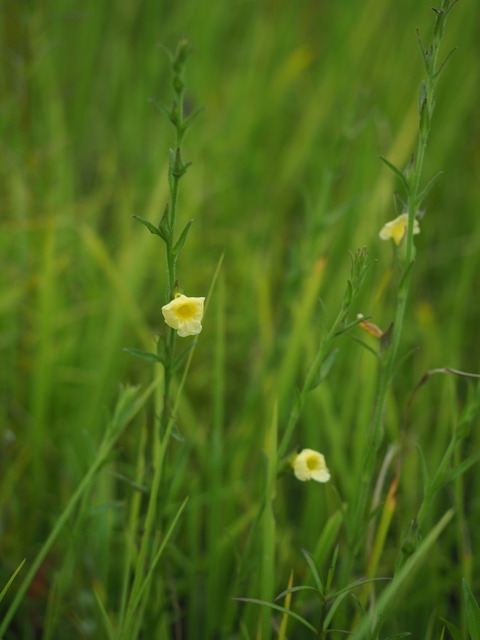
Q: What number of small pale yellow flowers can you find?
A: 3